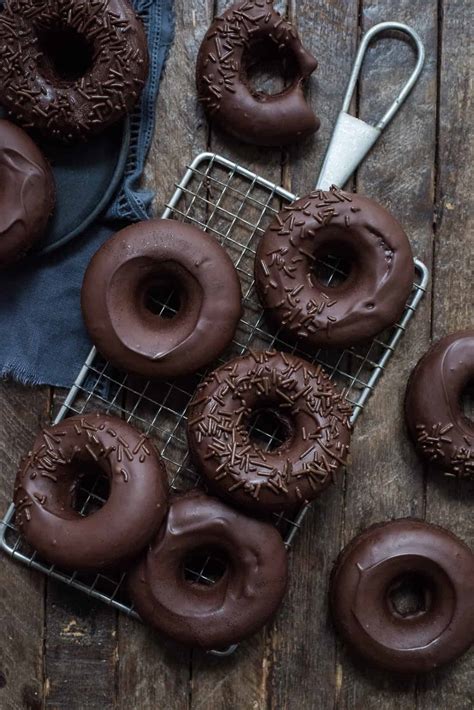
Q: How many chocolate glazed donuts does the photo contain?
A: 10